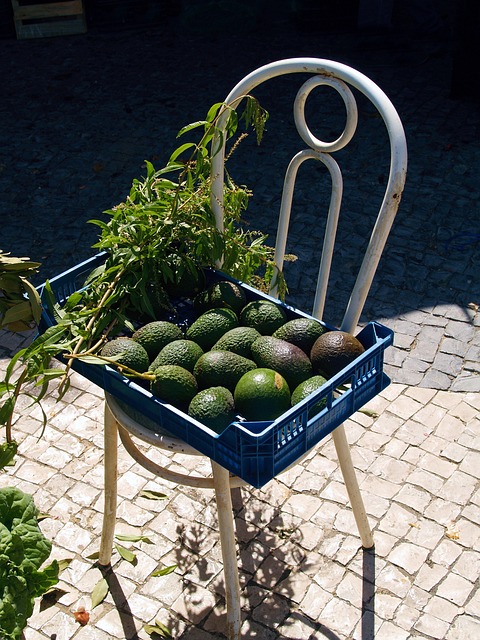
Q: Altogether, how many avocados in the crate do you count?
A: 15